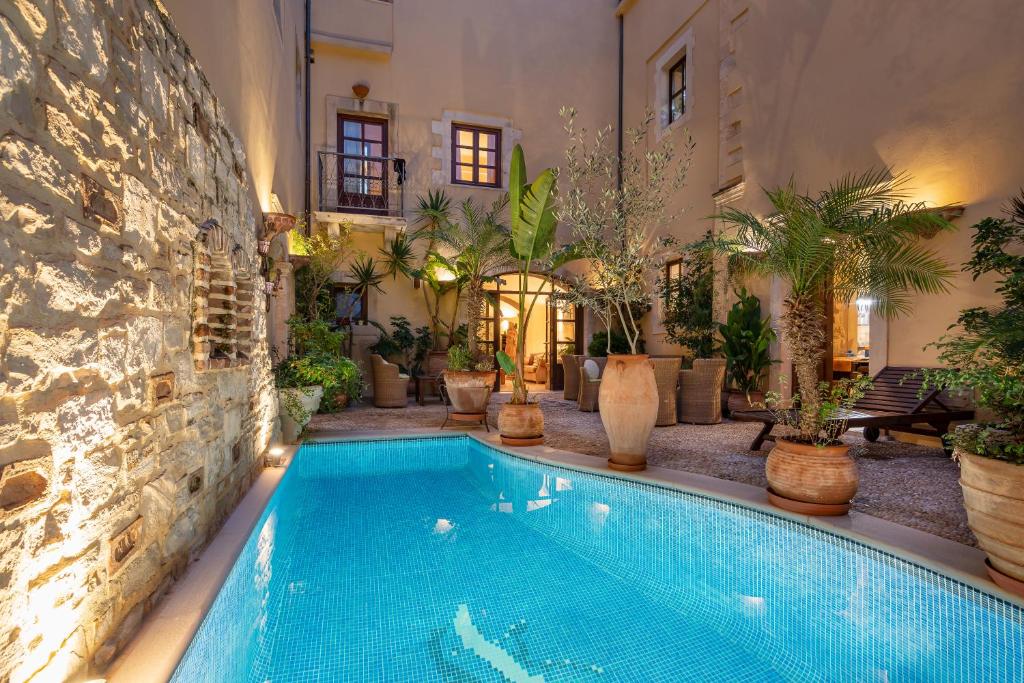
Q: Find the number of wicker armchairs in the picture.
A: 5